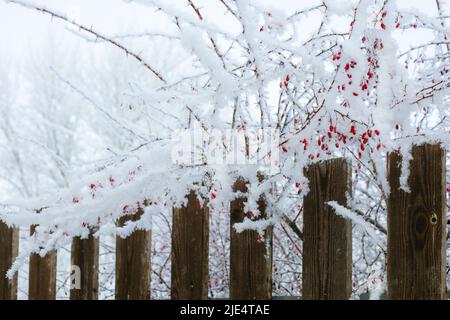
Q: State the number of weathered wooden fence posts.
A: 8